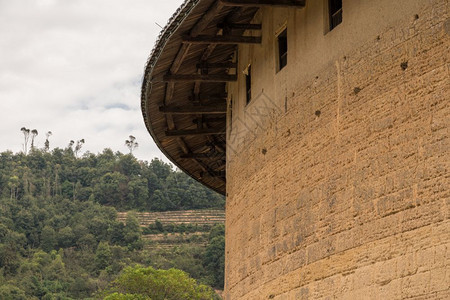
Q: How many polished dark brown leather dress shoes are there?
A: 0